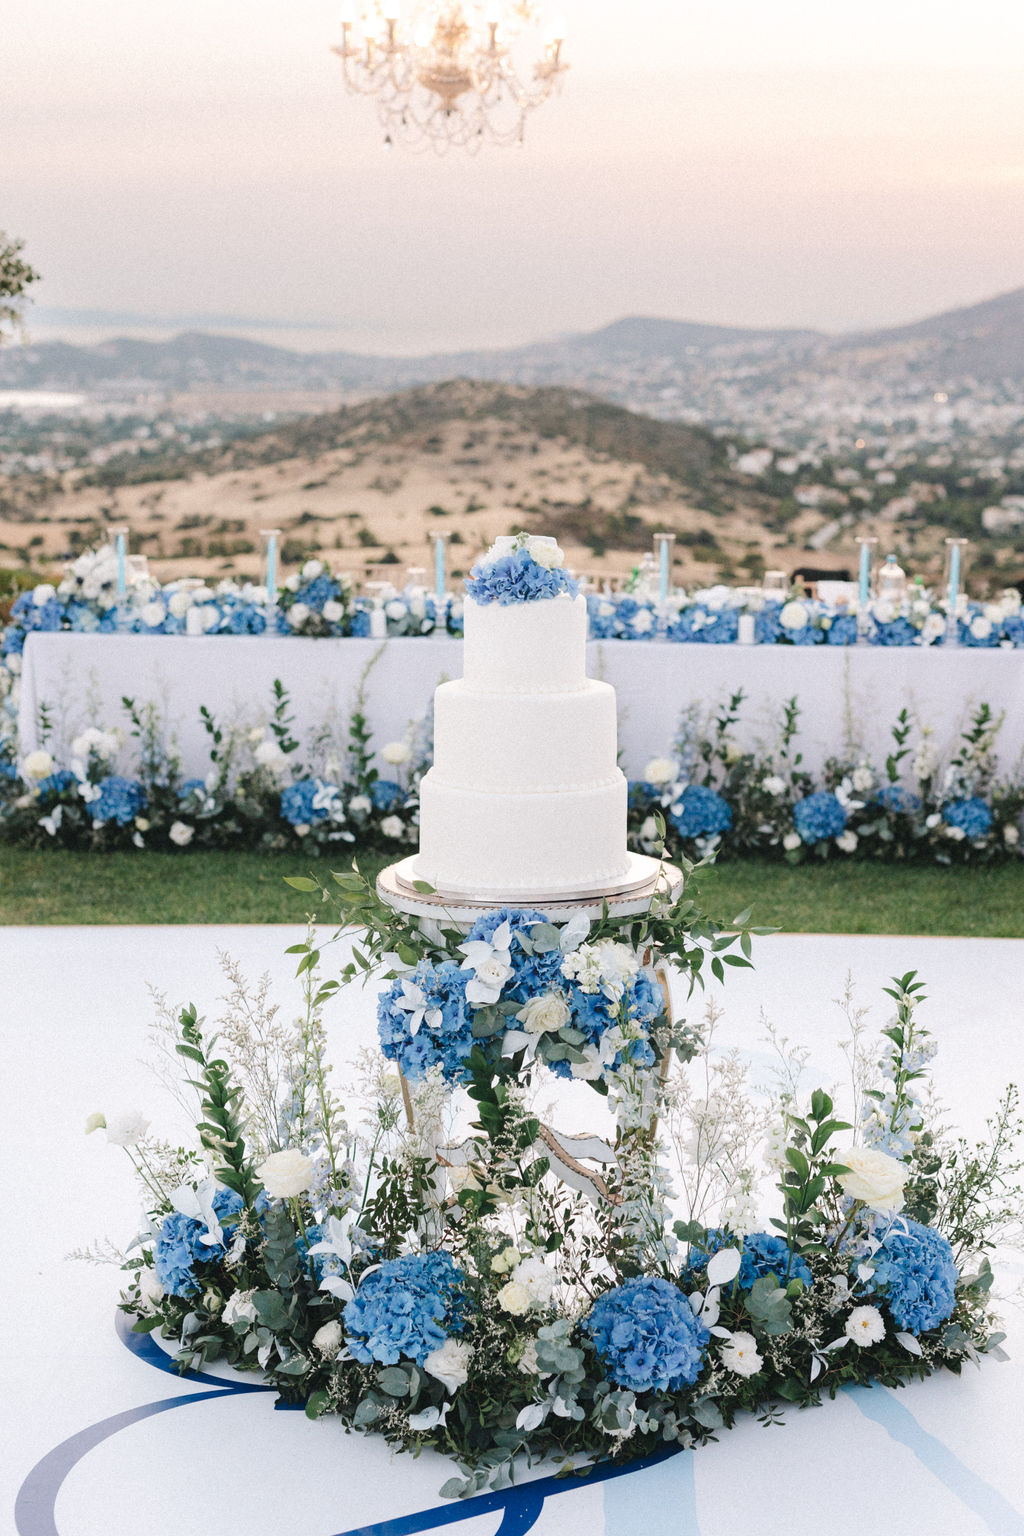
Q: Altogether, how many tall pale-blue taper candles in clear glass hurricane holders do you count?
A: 6